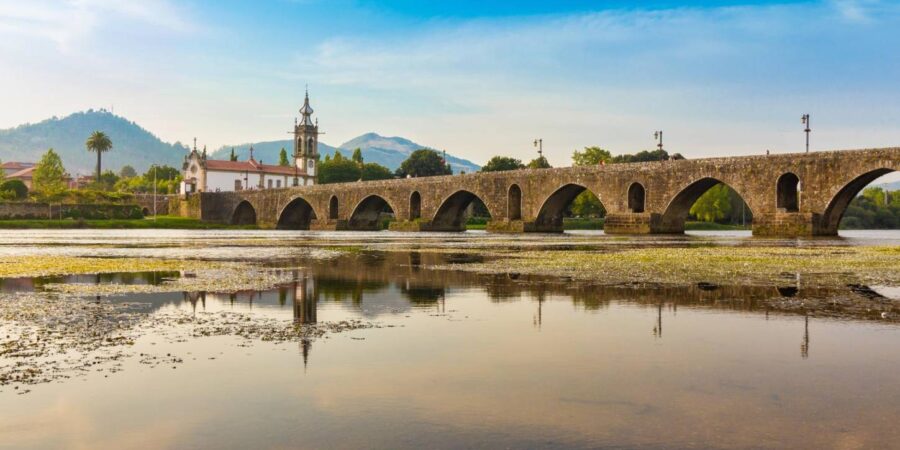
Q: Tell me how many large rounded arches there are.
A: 7